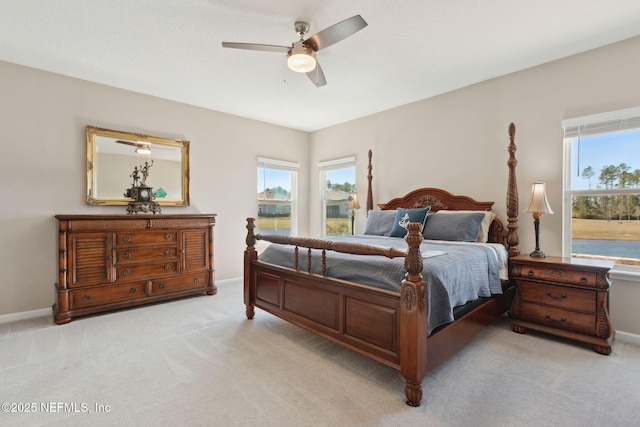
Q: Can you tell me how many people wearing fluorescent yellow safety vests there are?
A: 0